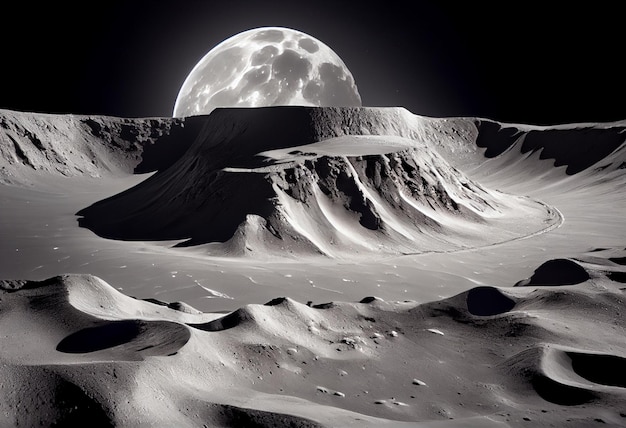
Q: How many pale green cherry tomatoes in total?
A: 0